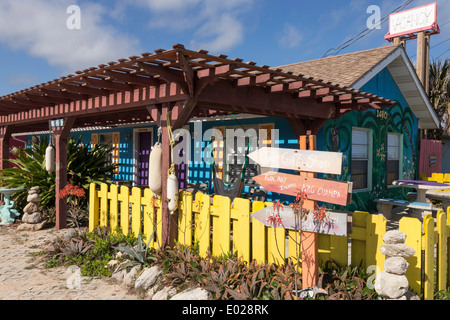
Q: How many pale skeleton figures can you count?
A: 0